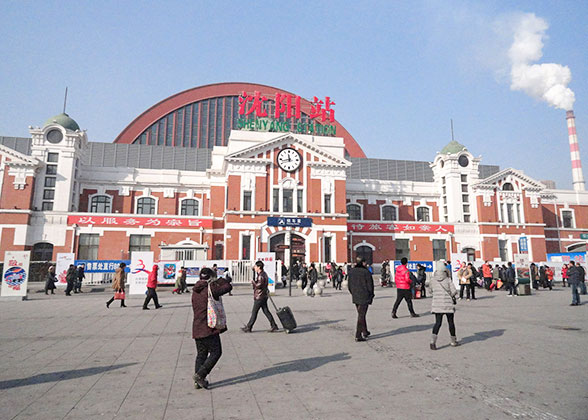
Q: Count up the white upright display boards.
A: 6